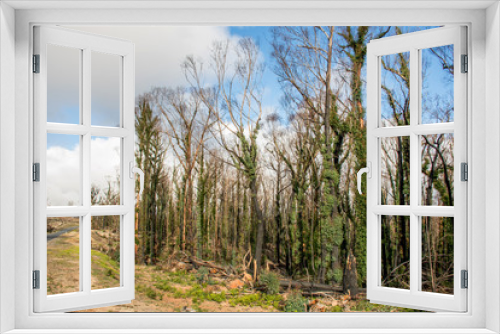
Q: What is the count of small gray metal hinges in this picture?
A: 6